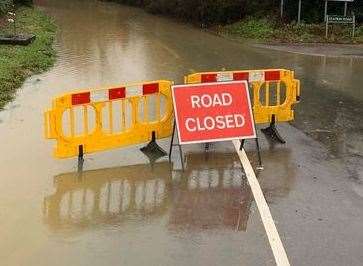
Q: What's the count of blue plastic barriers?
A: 0